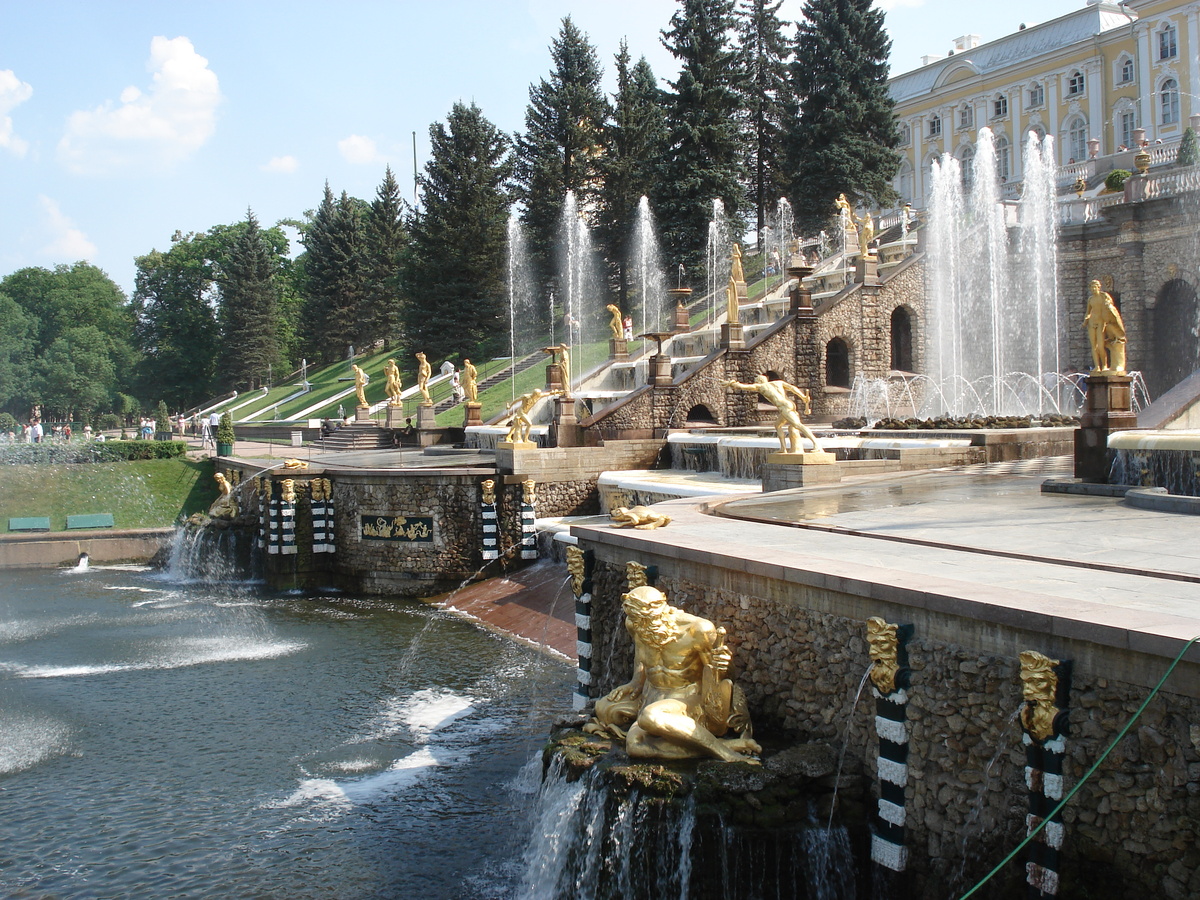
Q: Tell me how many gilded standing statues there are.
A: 13